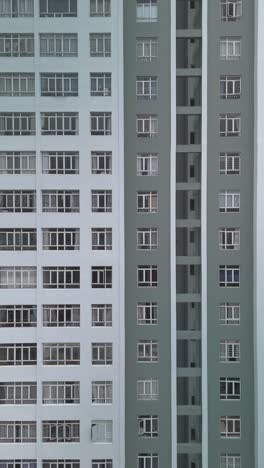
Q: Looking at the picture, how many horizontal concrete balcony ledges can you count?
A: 12